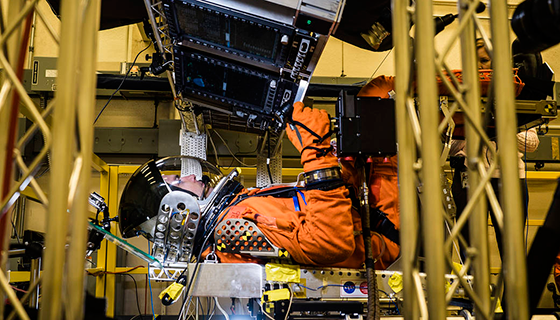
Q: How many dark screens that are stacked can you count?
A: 2